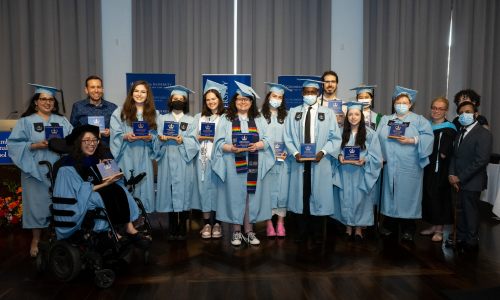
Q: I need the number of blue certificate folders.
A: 12